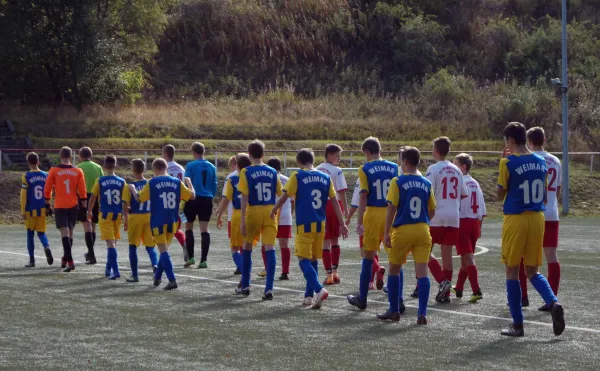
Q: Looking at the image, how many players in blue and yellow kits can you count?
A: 10